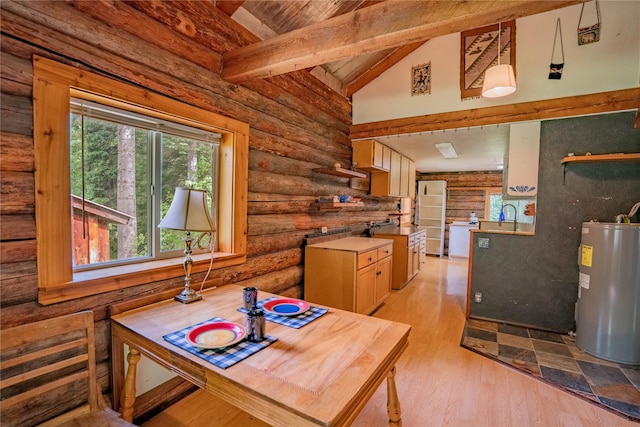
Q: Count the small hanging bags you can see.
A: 2